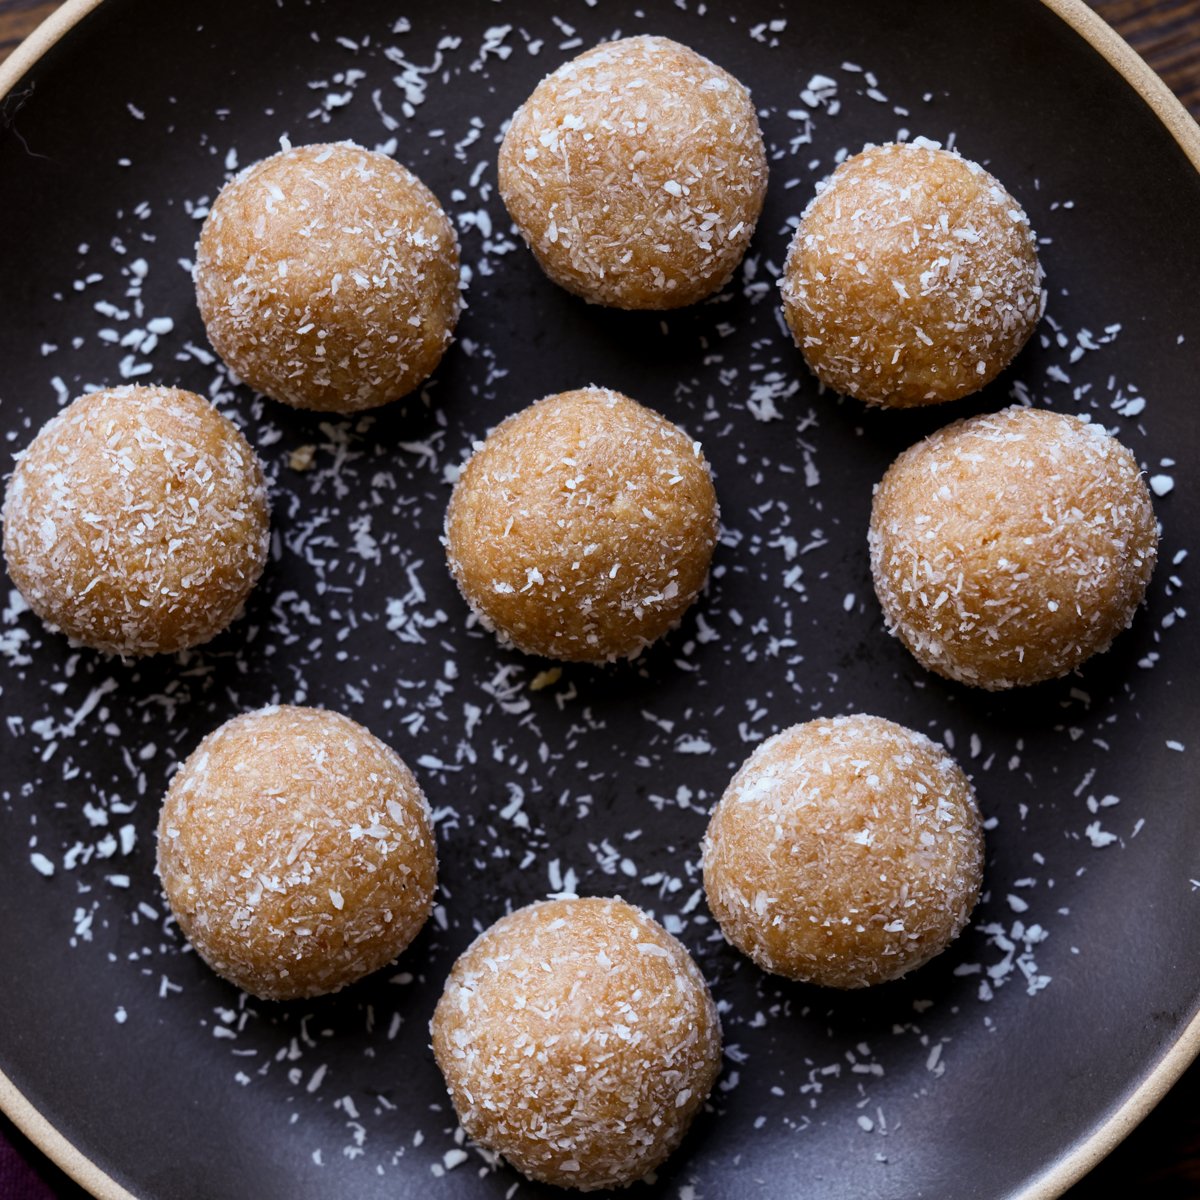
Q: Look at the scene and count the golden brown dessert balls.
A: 9